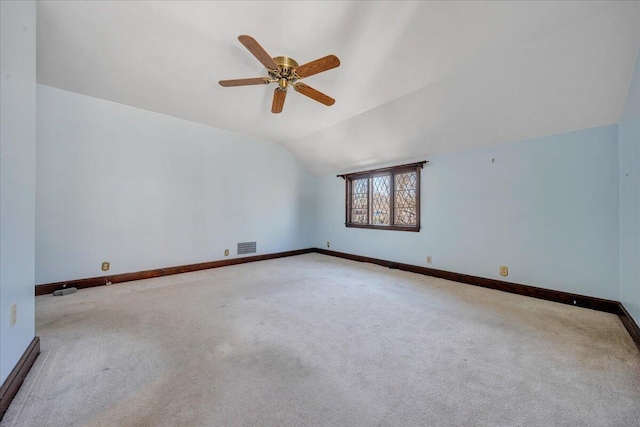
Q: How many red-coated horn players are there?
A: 0